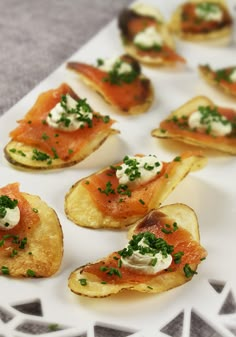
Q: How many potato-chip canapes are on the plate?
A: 9